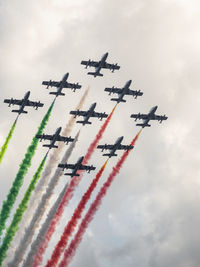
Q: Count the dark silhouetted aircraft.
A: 9